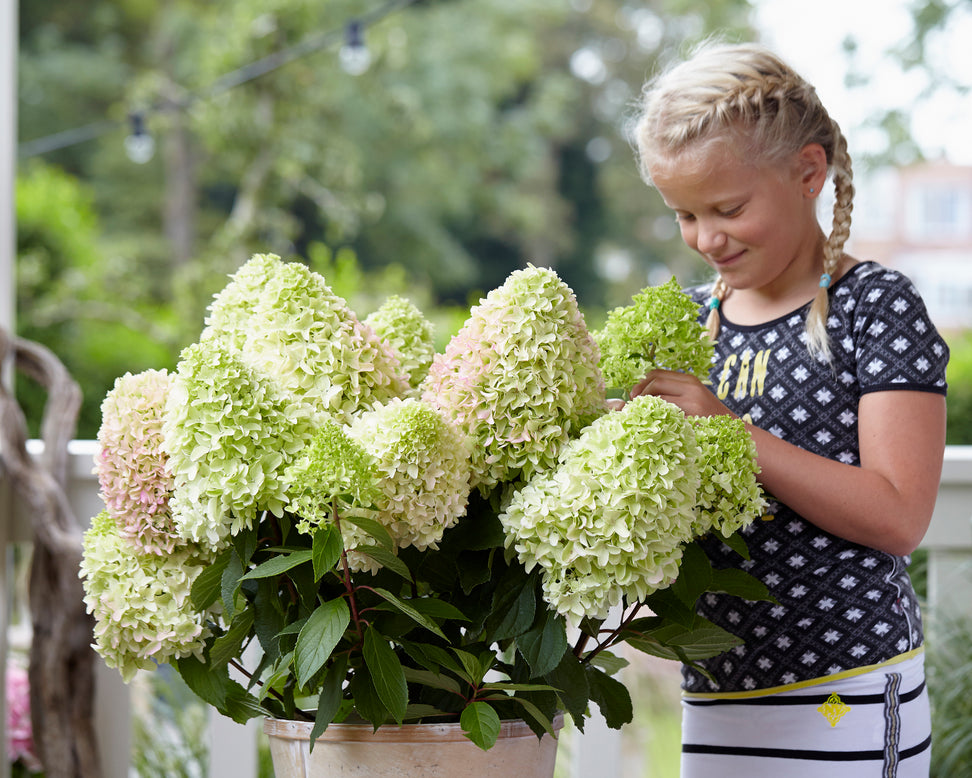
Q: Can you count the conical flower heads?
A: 12